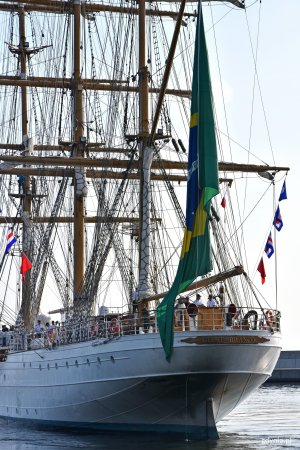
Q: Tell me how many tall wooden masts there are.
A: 3